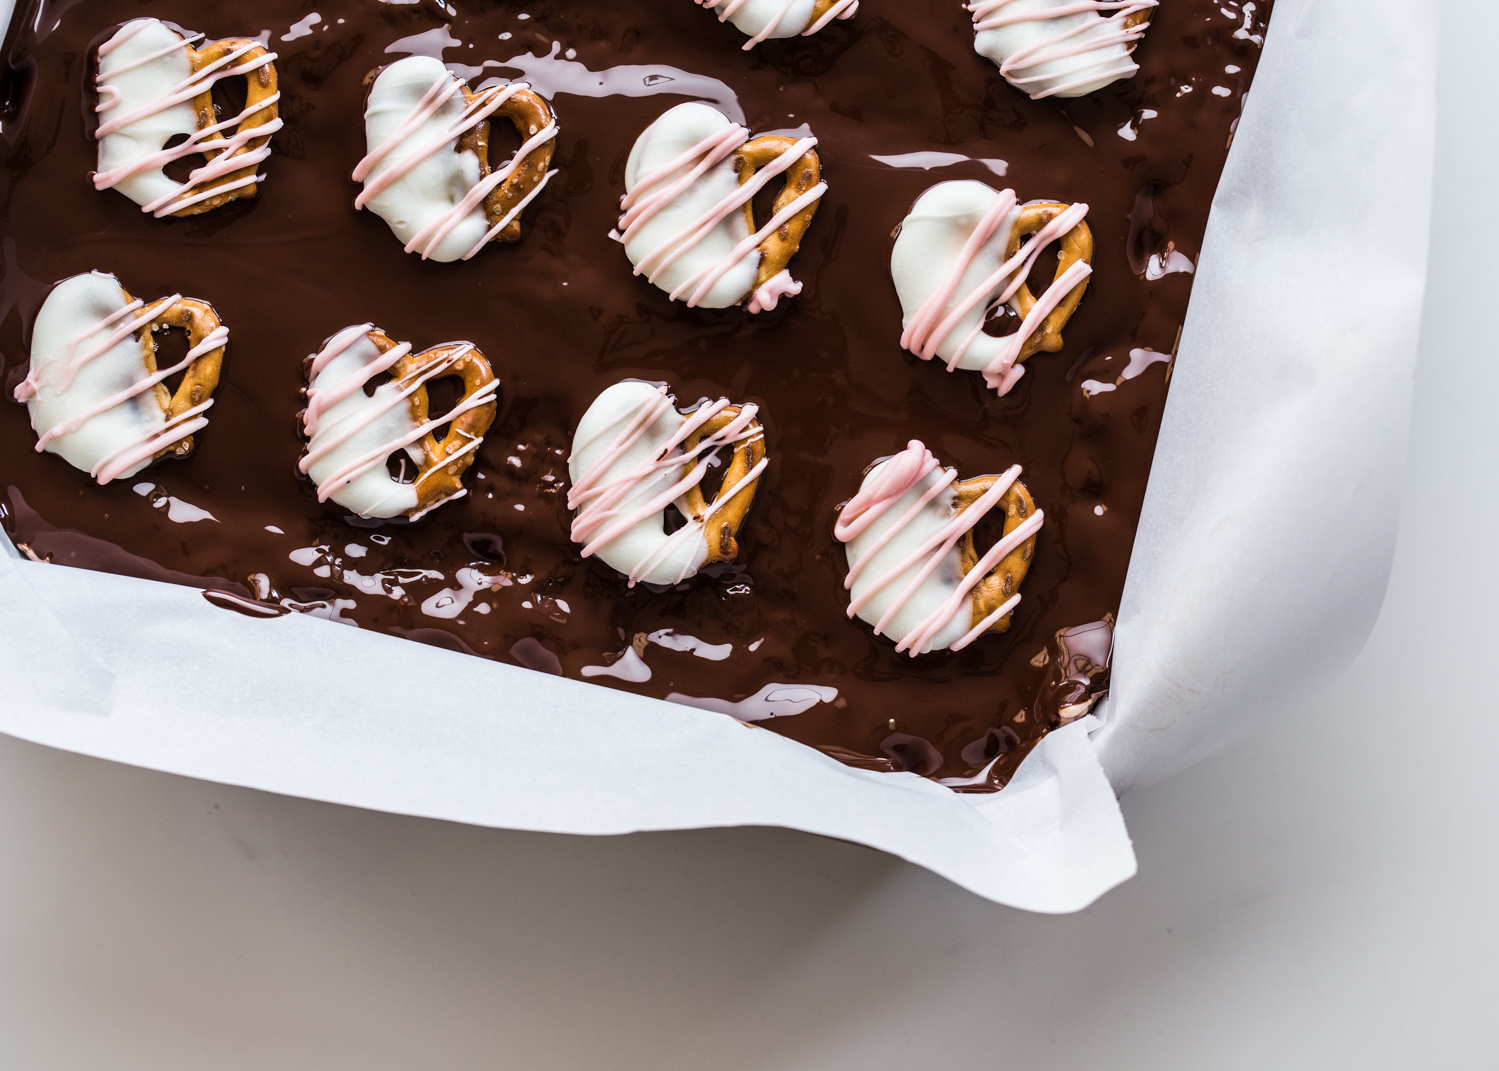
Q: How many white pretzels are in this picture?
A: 10